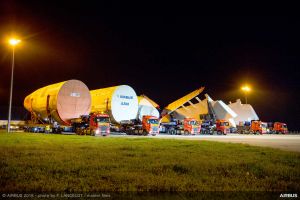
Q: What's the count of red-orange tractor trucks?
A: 6